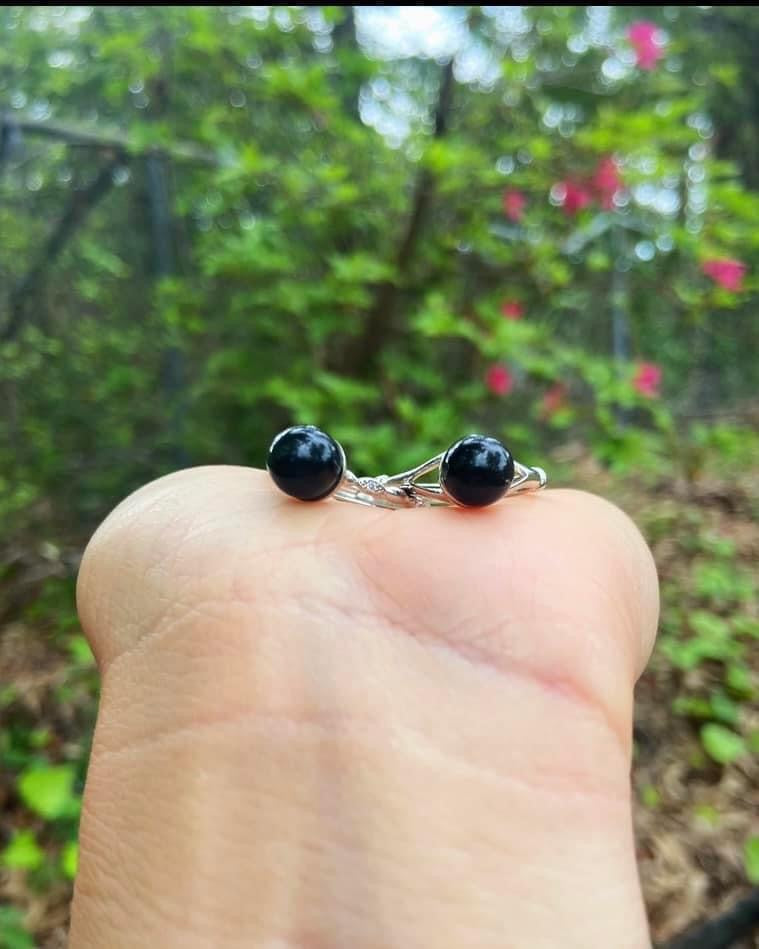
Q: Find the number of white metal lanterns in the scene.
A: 0